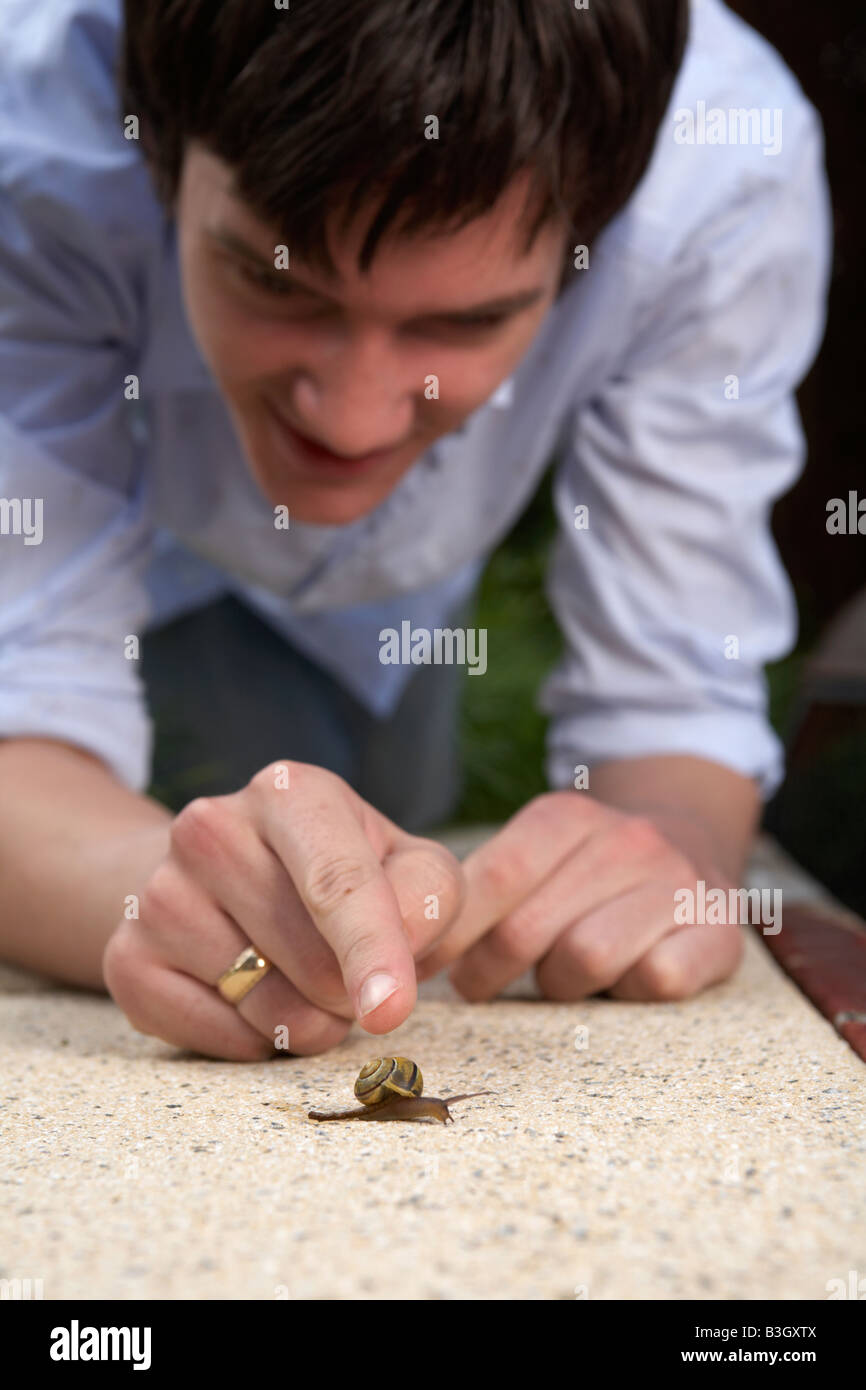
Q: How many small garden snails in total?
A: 1